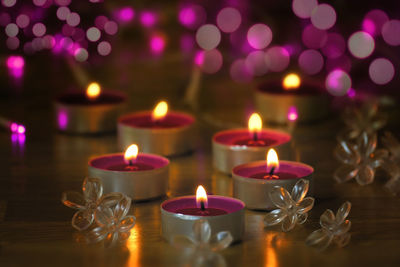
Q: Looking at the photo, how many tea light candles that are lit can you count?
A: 7